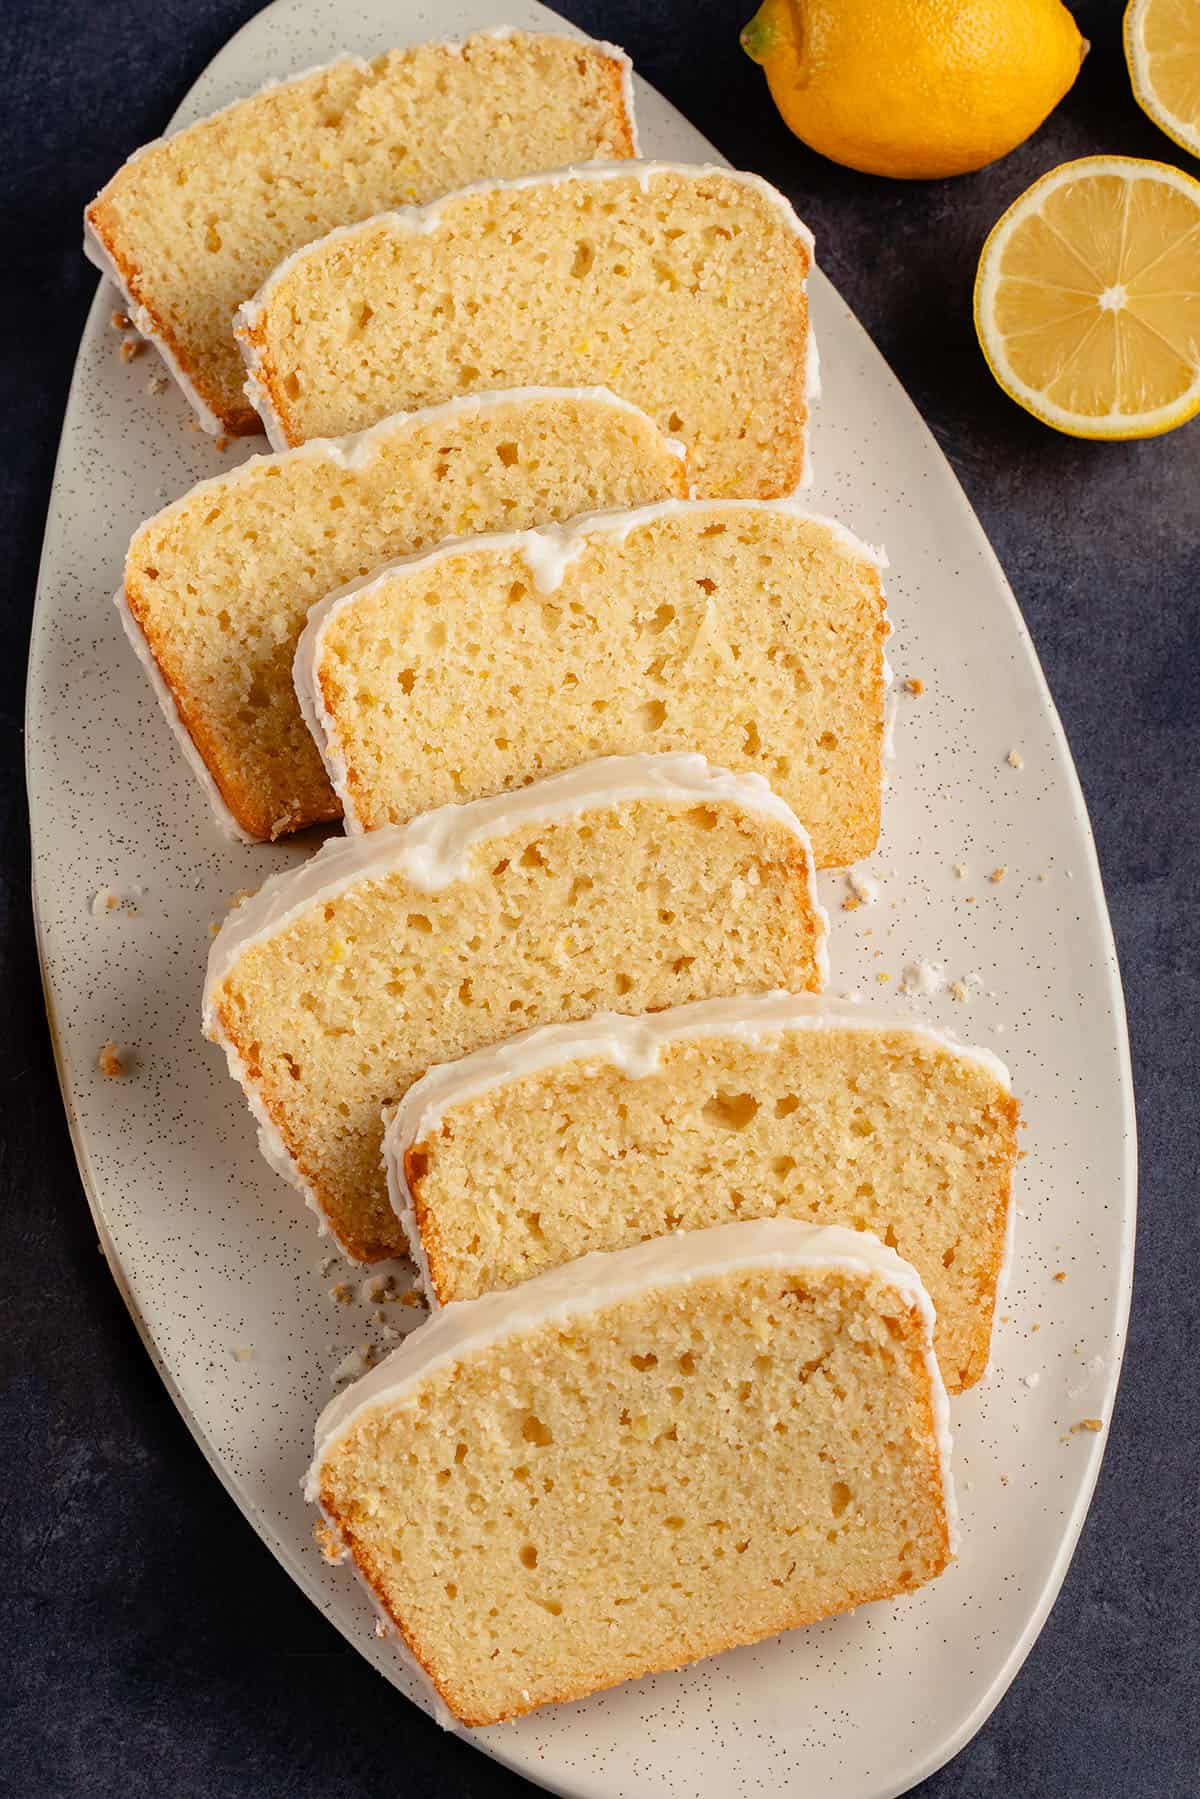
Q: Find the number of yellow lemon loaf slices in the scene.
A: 7